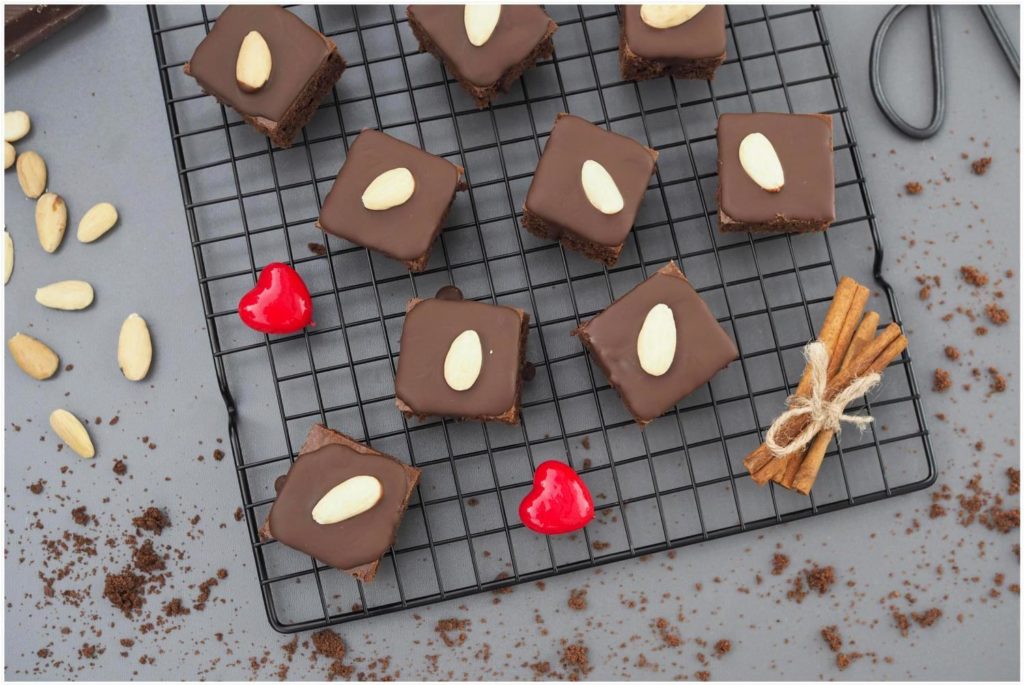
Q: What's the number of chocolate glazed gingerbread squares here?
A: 9